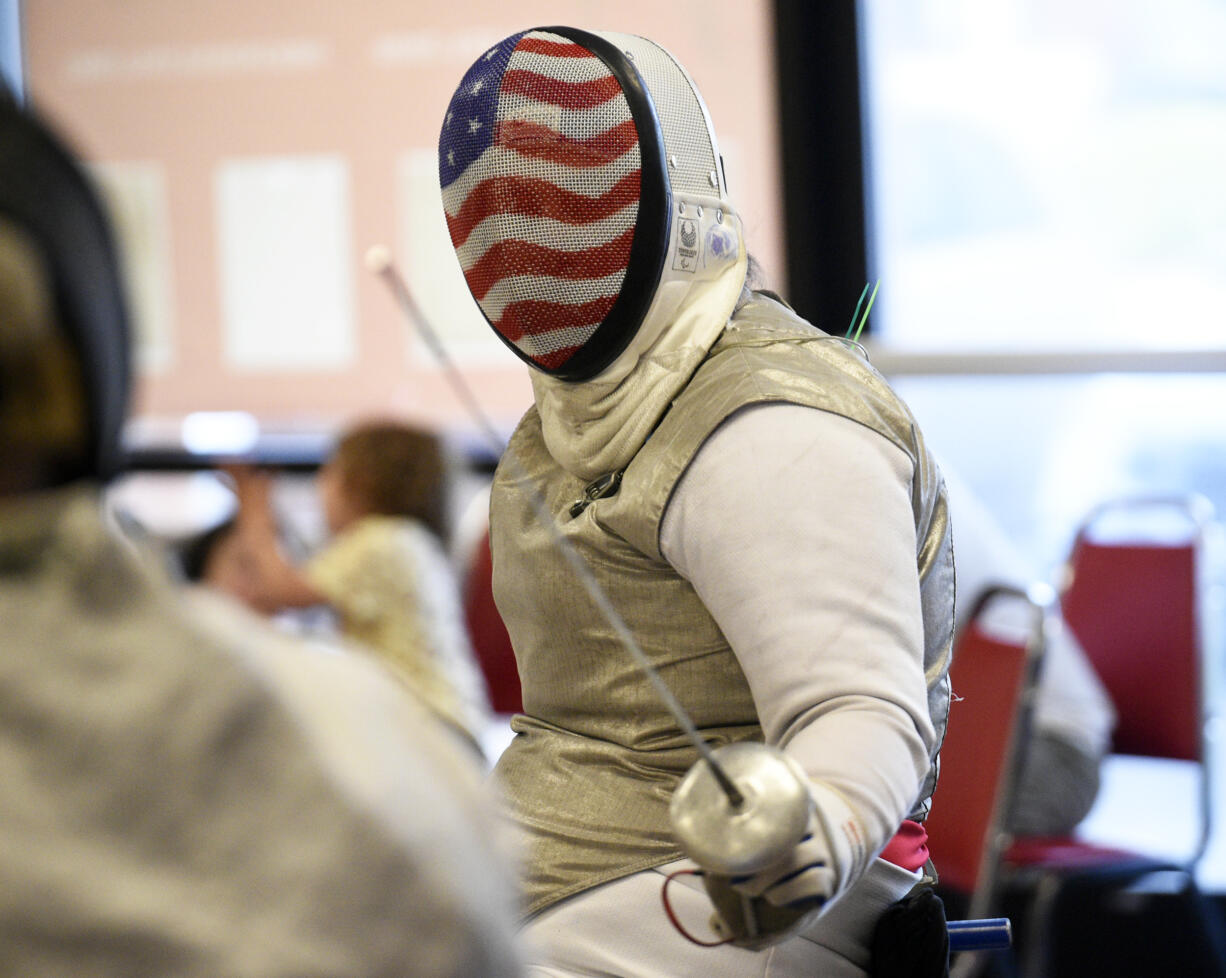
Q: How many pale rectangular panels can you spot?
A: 3